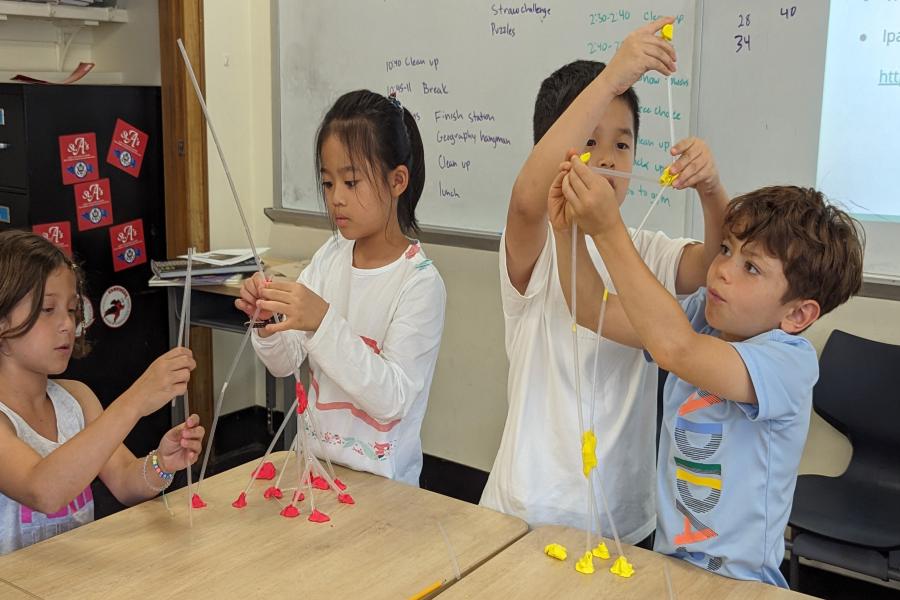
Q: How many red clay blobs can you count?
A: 11